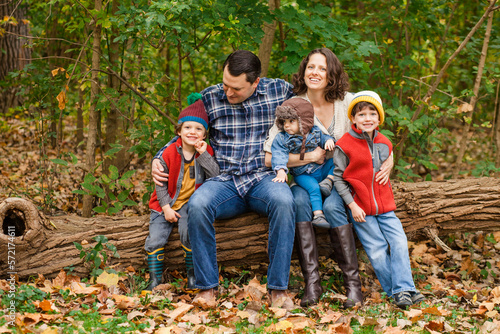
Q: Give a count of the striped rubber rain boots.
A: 2